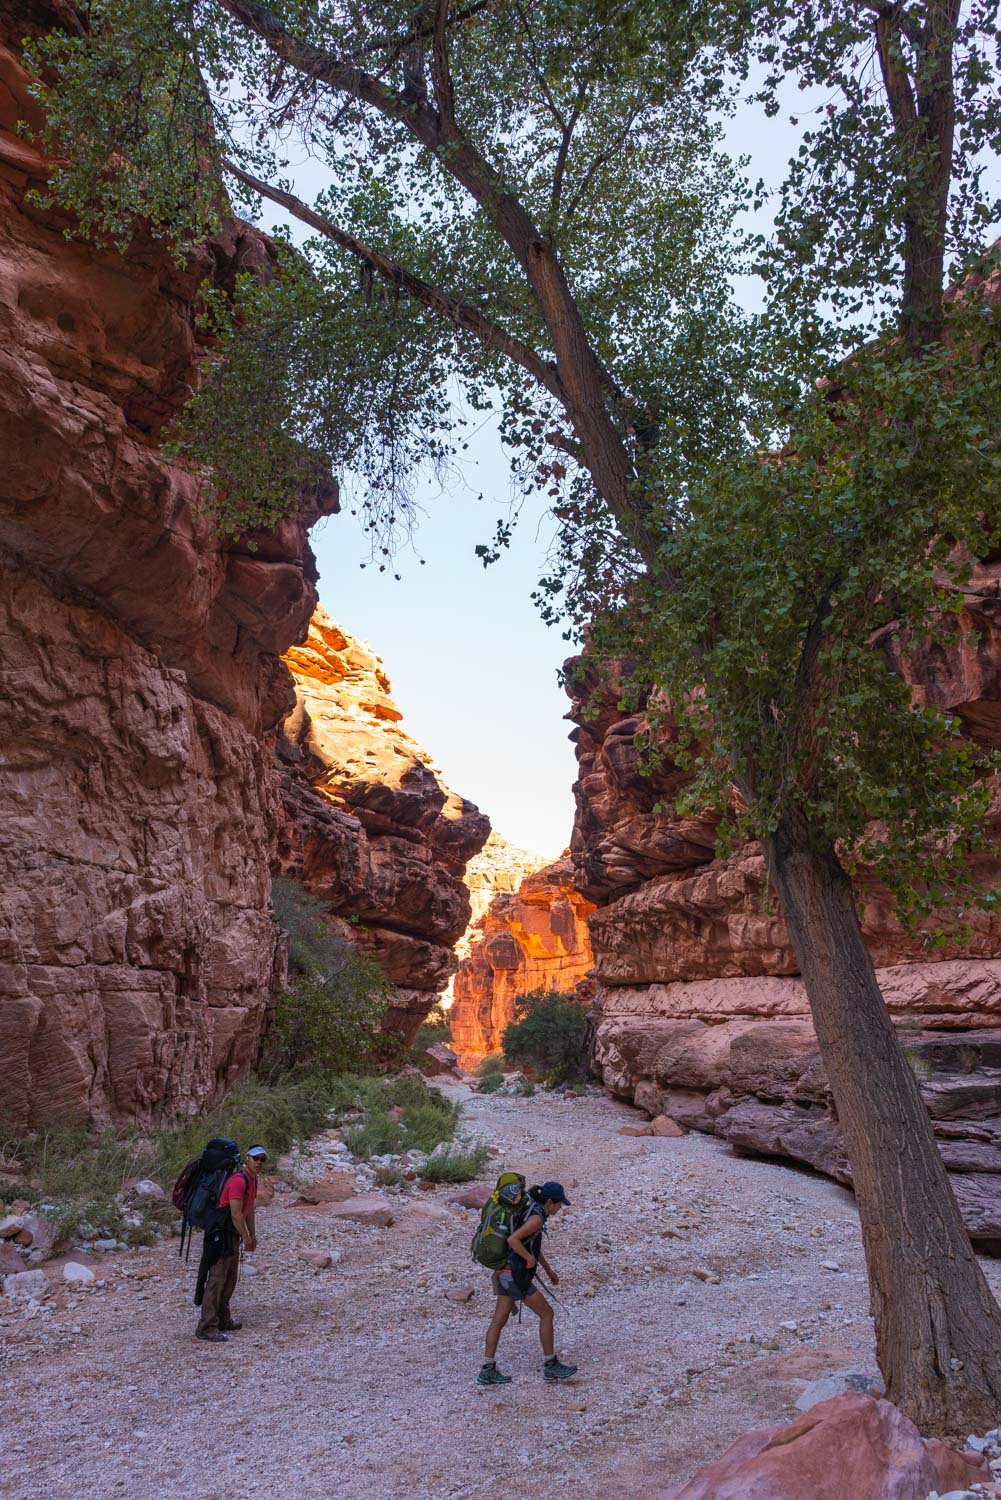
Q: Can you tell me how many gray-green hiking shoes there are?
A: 2